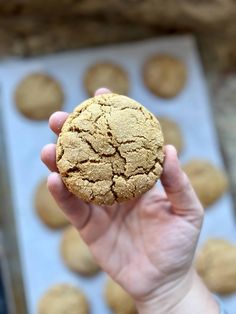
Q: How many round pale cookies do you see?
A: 11